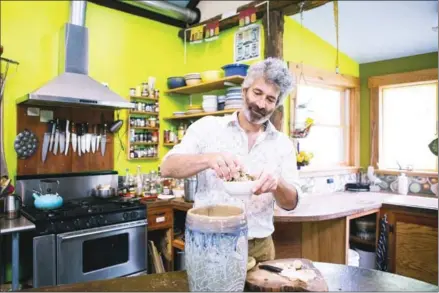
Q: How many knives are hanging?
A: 12